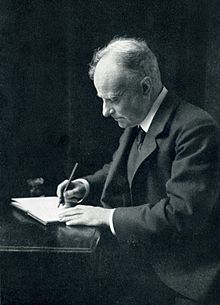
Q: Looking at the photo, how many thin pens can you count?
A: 1